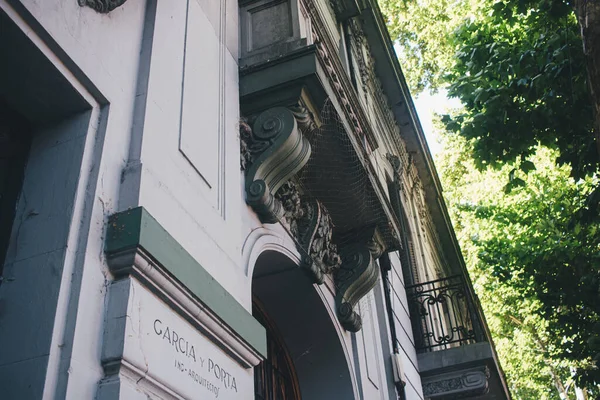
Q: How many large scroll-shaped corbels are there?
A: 2